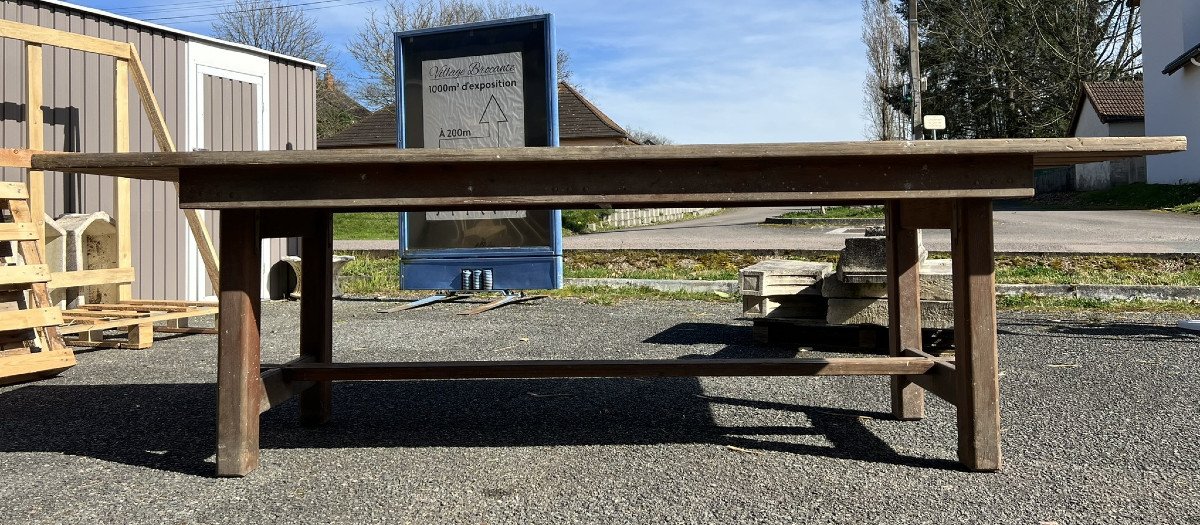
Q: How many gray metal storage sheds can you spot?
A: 1